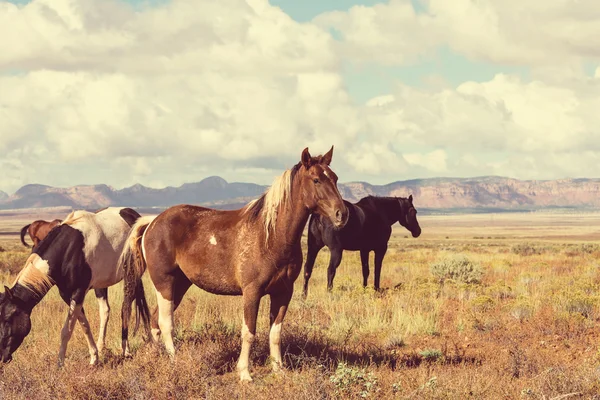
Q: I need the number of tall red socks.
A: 0